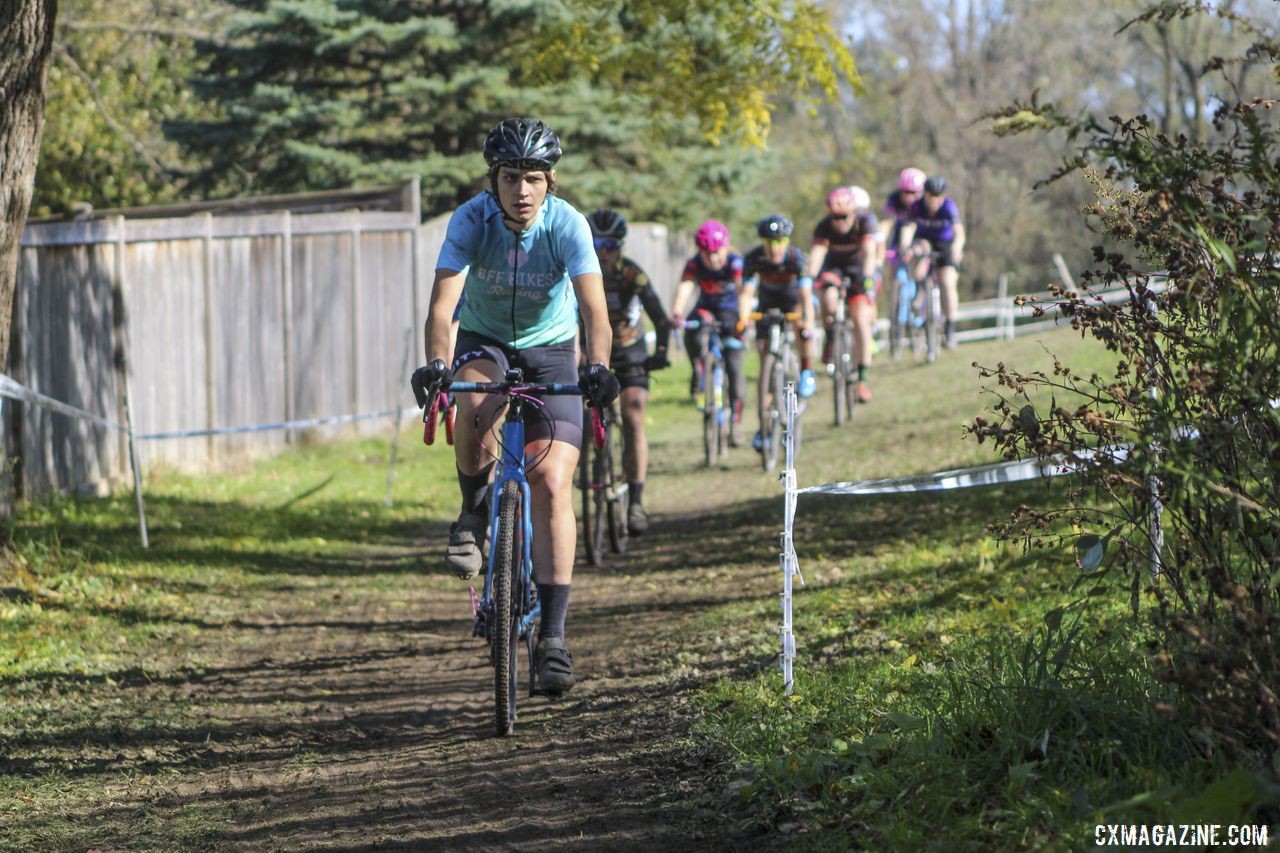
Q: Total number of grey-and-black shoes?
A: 3